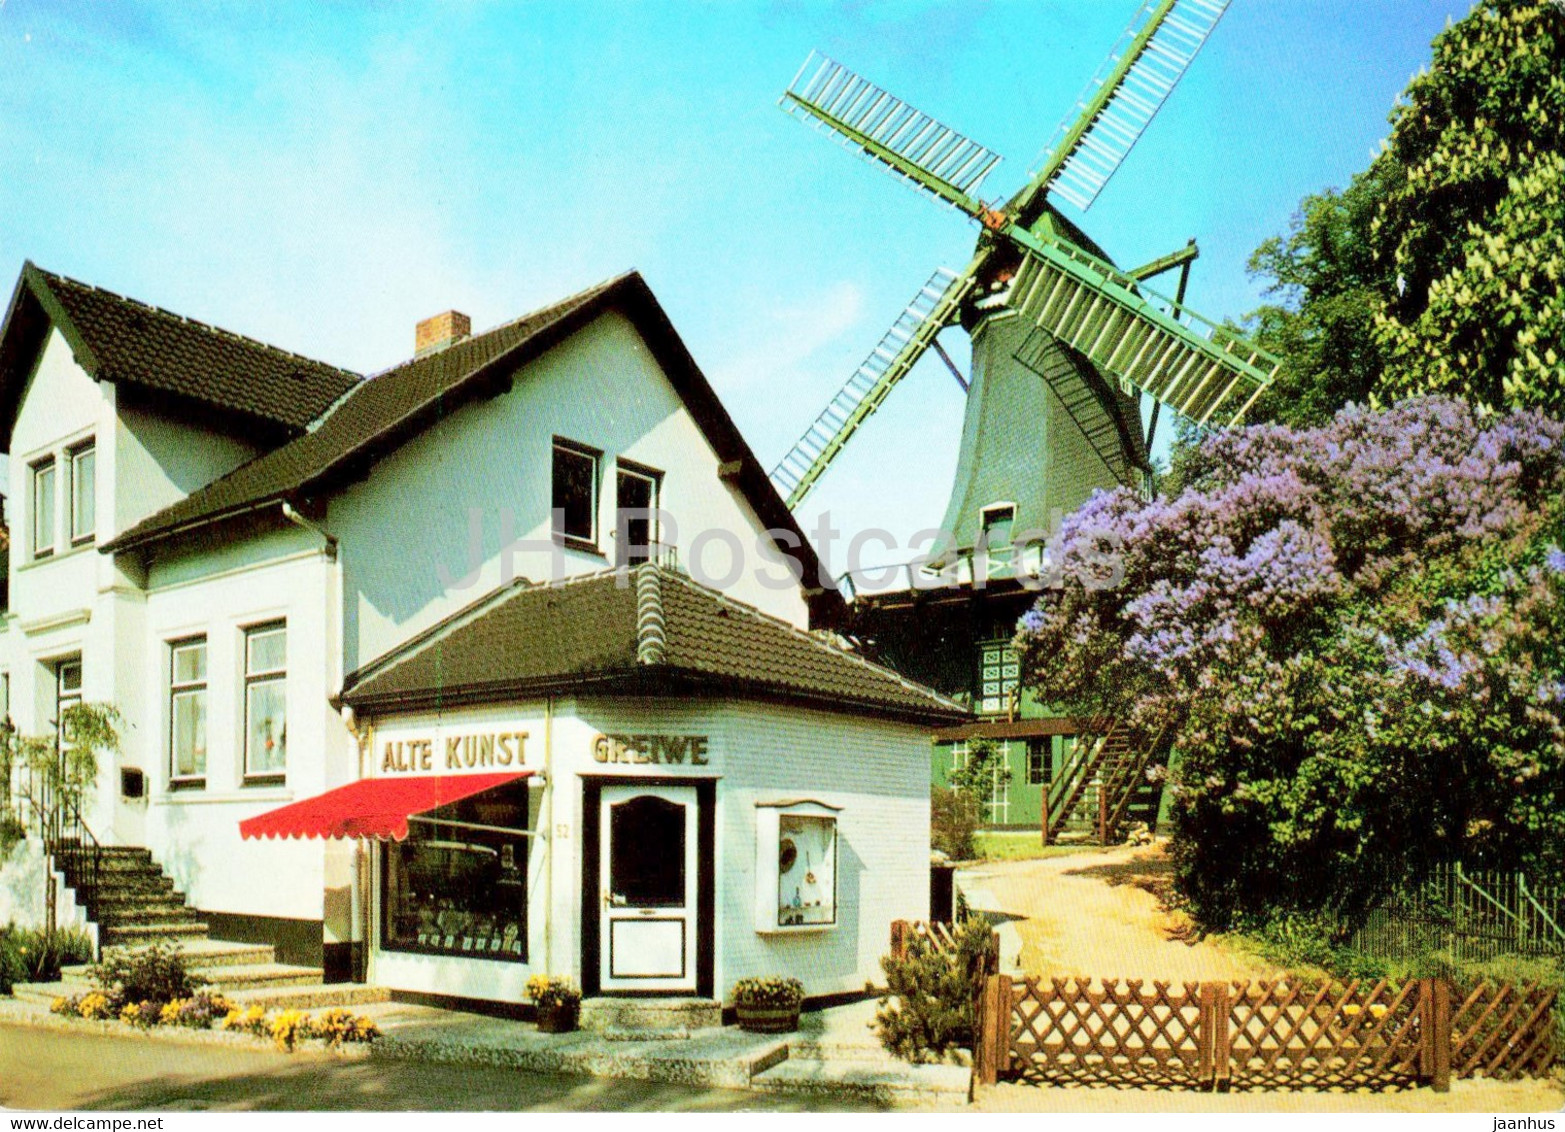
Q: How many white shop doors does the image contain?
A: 1